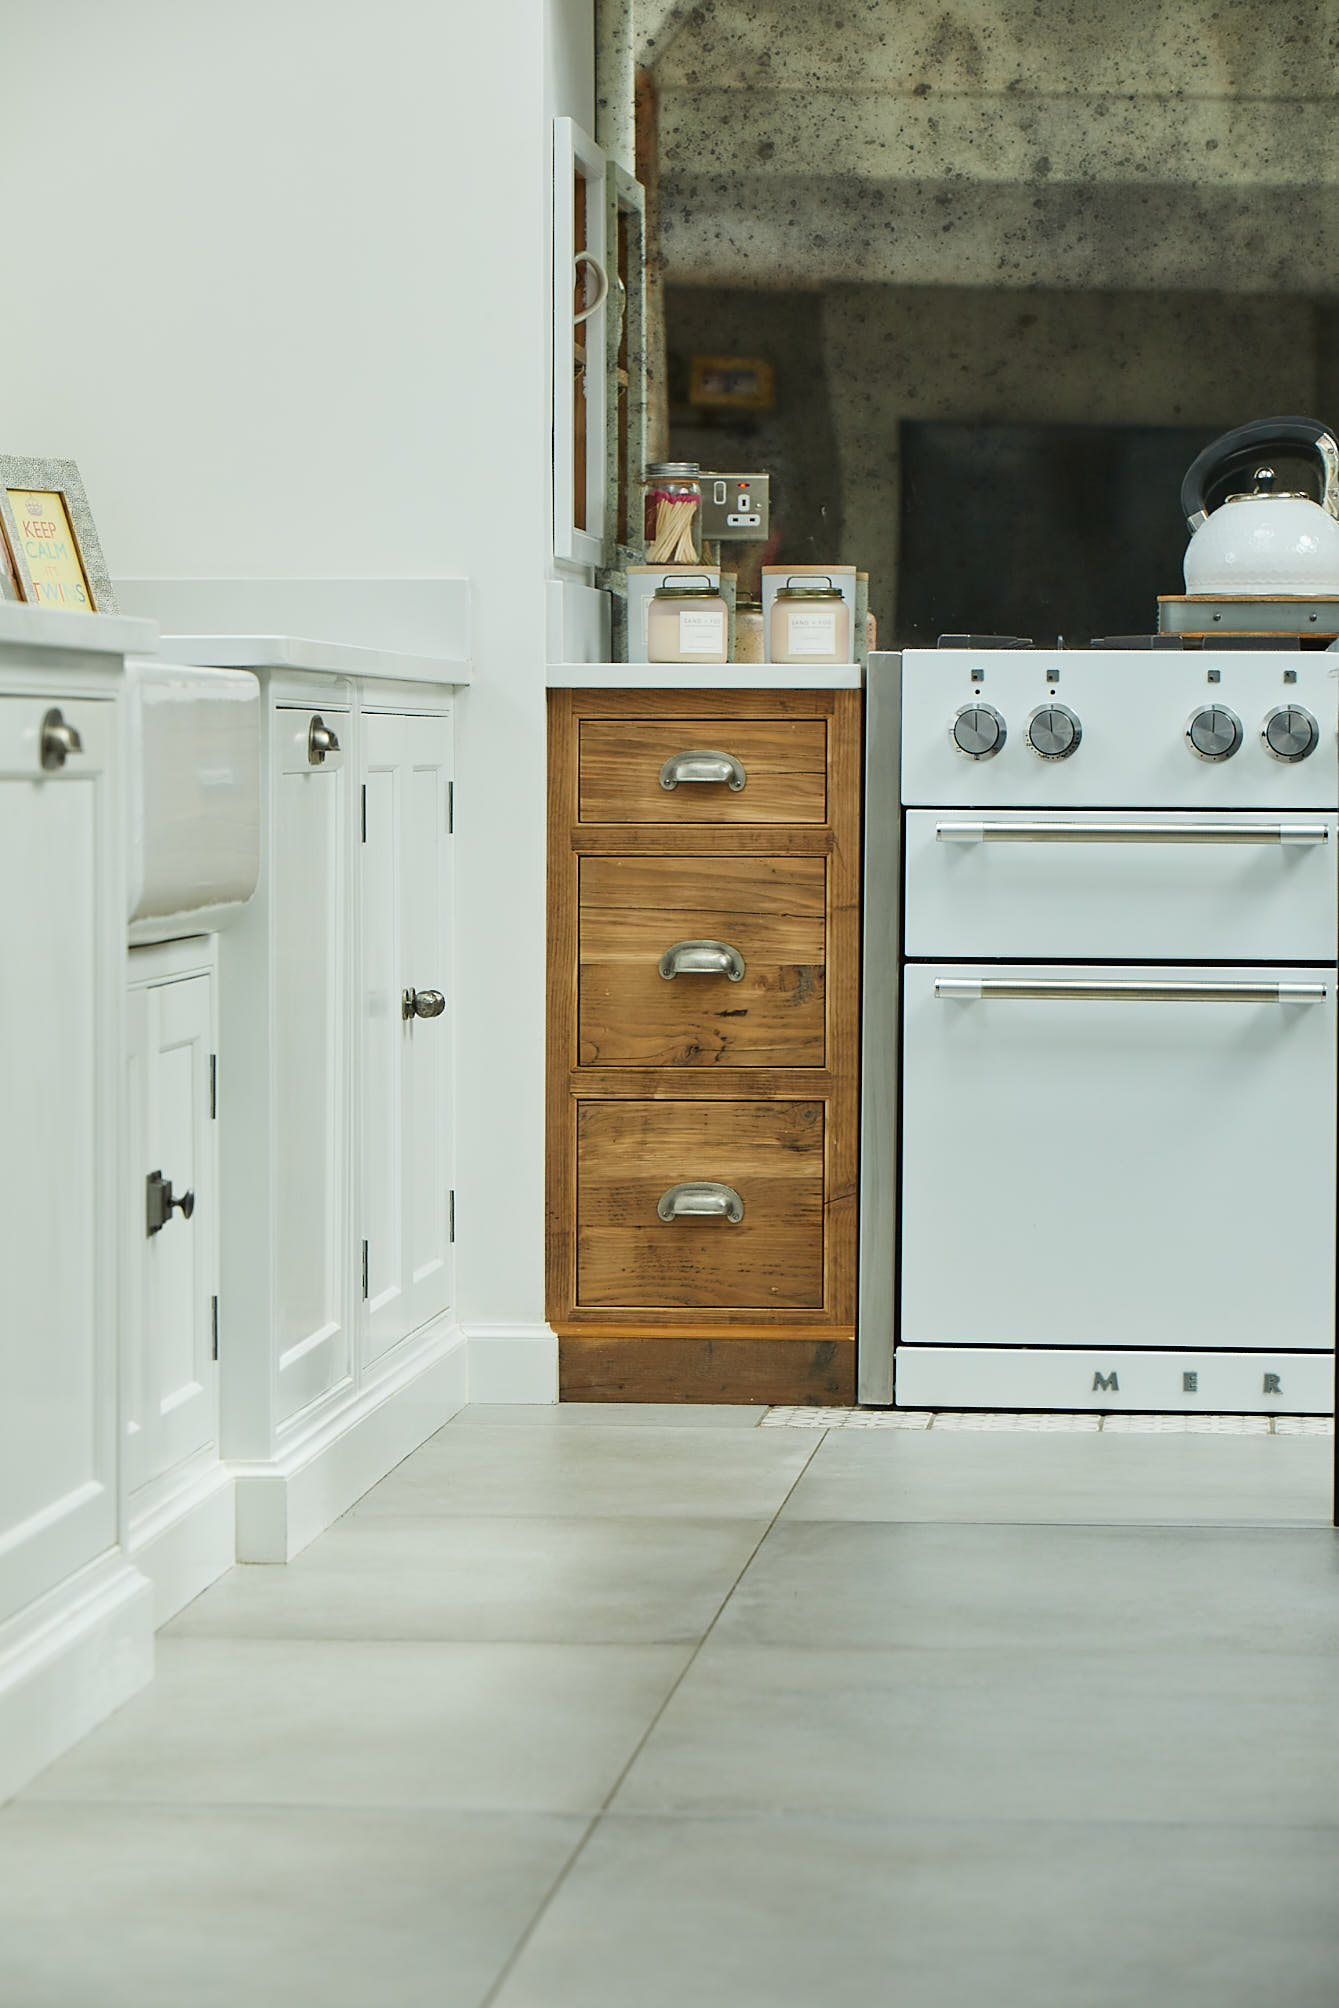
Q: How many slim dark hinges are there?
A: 6